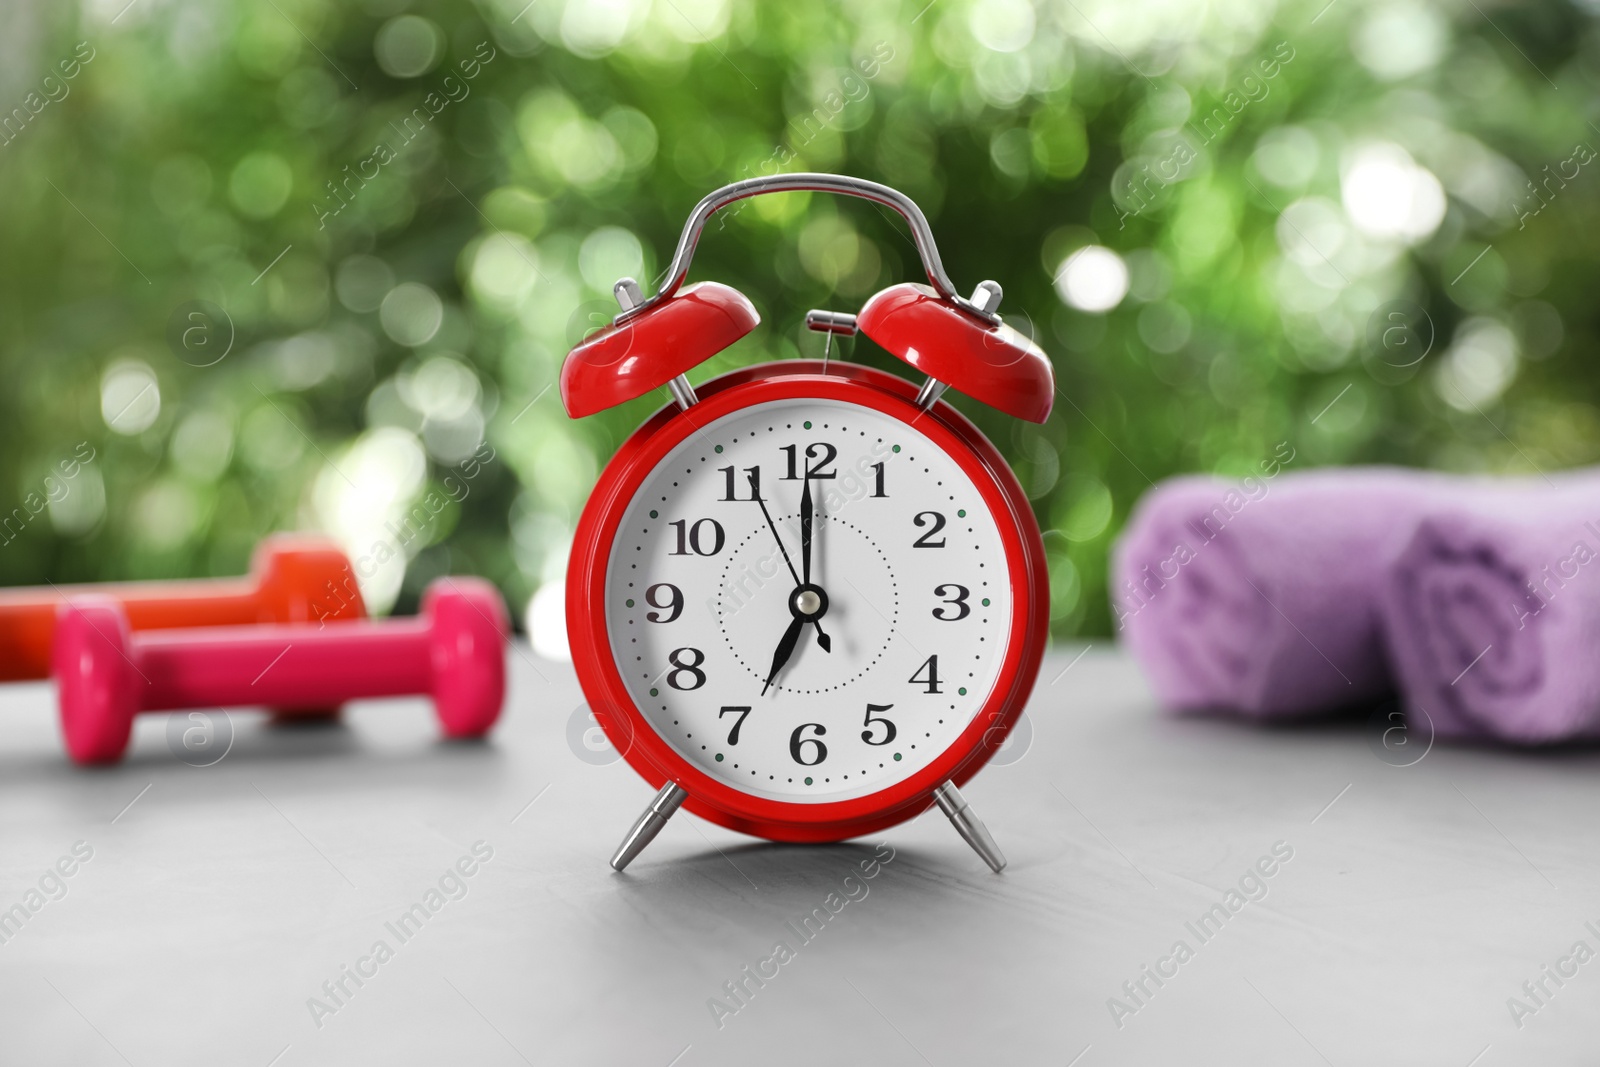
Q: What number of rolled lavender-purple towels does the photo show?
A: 2